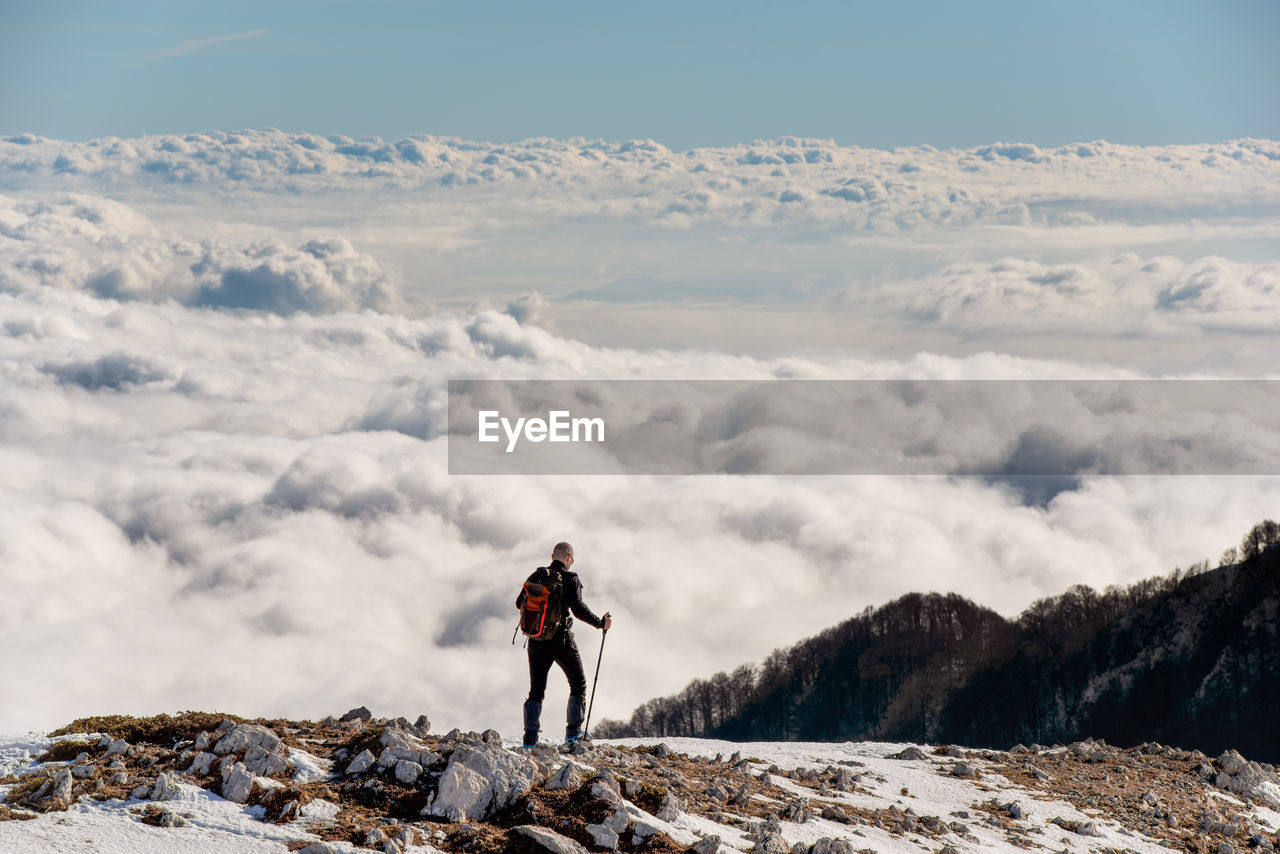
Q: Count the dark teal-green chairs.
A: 0